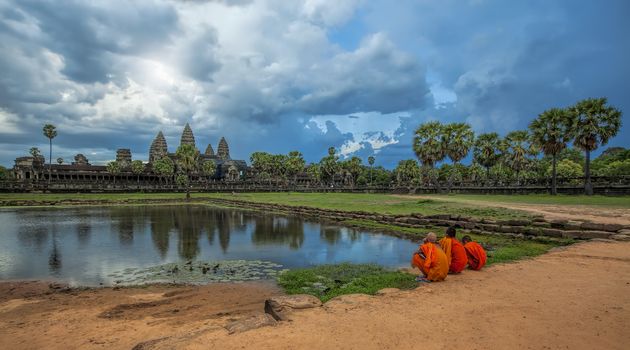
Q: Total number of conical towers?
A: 4